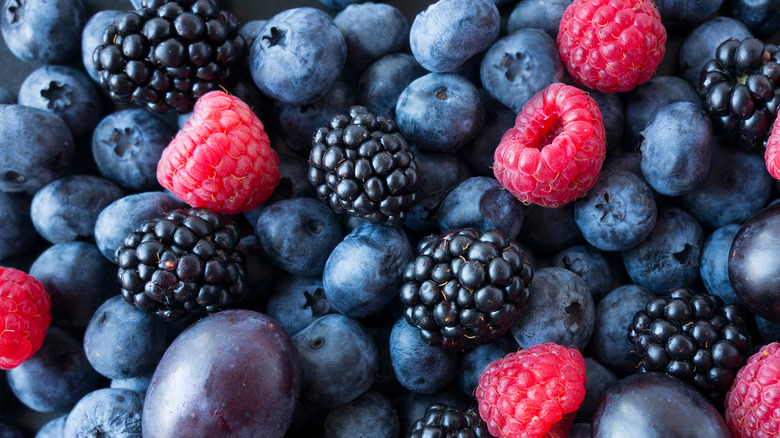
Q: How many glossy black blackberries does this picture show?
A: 7